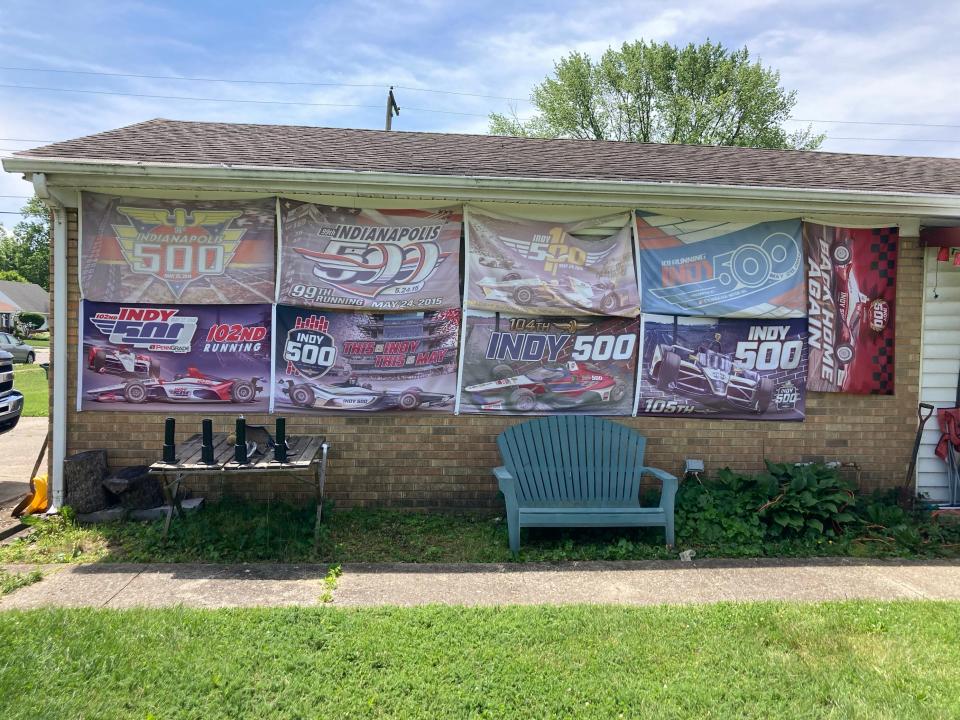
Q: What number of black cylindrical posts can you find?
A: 4